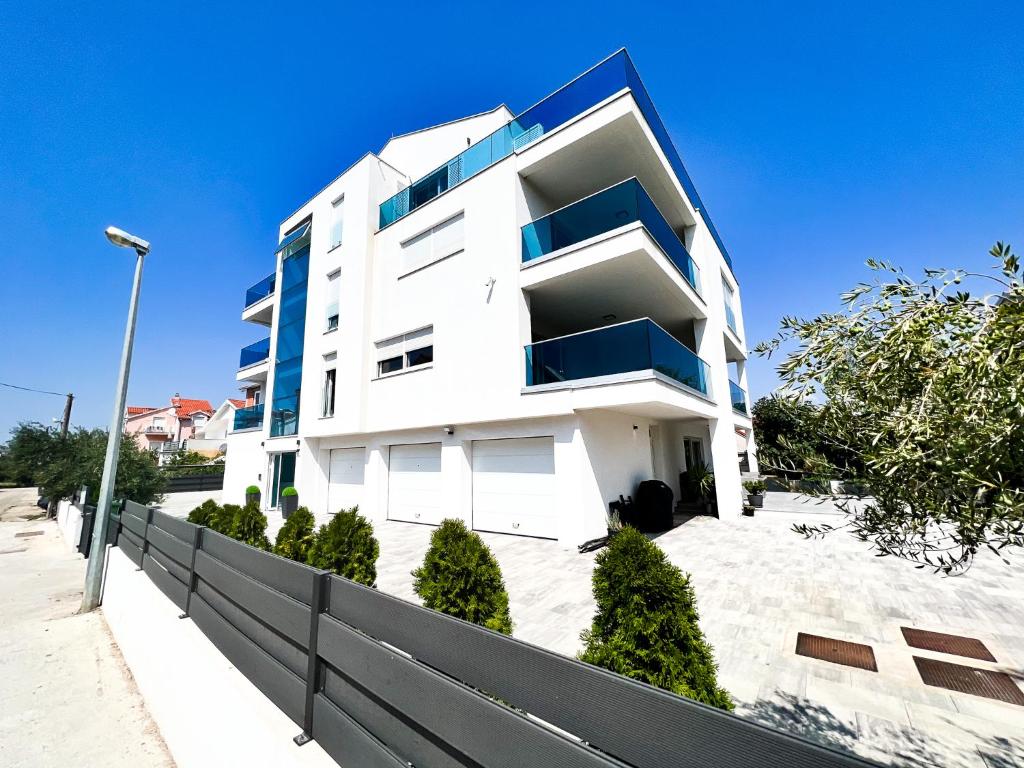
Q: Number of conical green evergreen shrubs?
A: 7